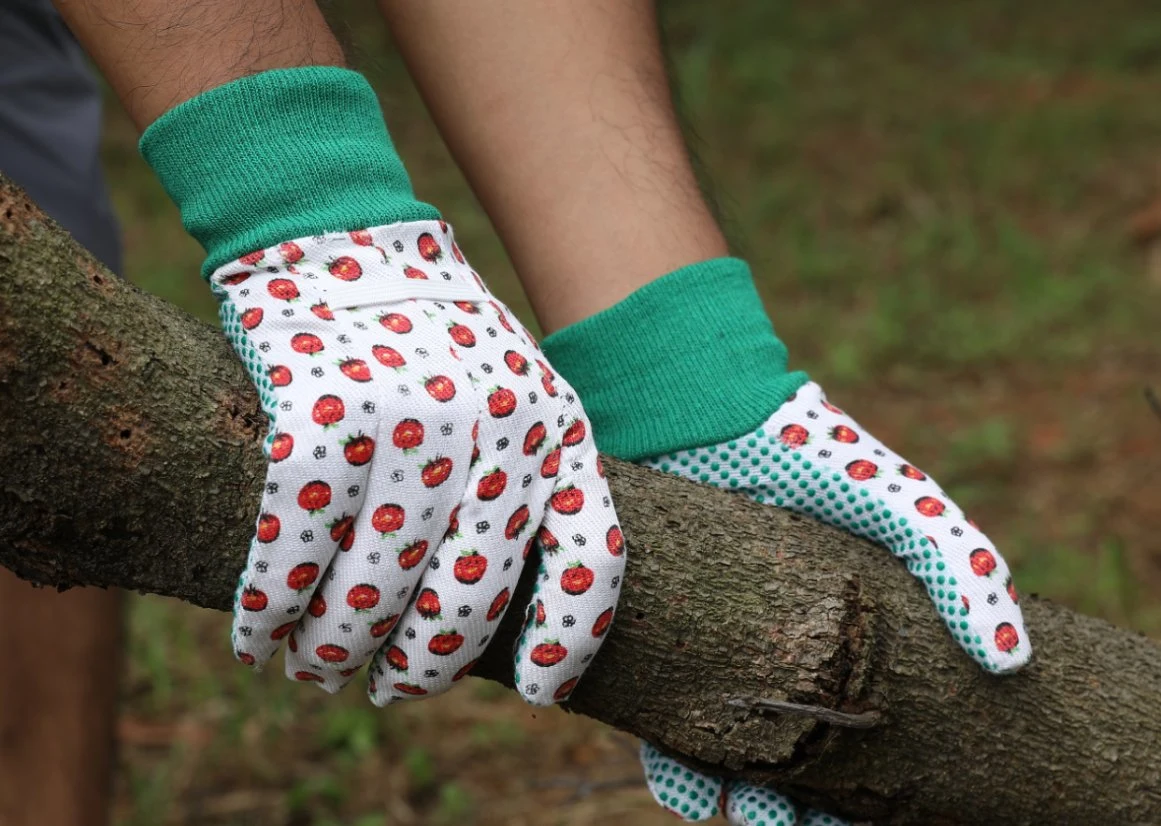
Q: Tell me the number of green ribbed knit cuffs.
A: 2